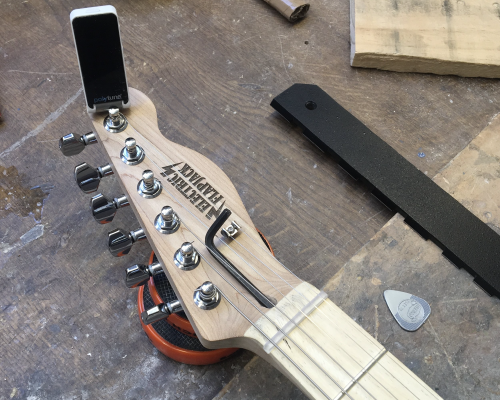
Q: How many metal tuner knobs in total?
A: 6